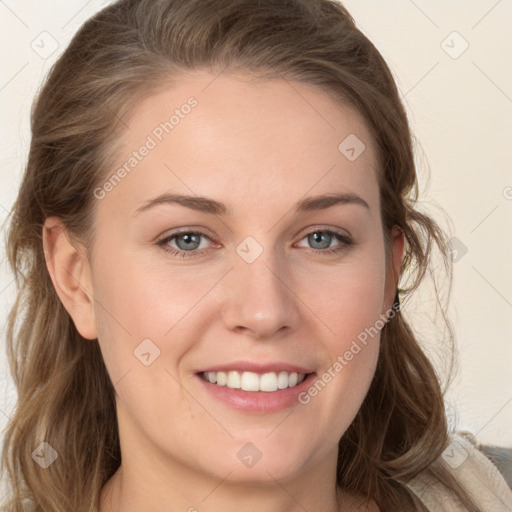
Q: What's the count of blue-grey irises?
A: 2